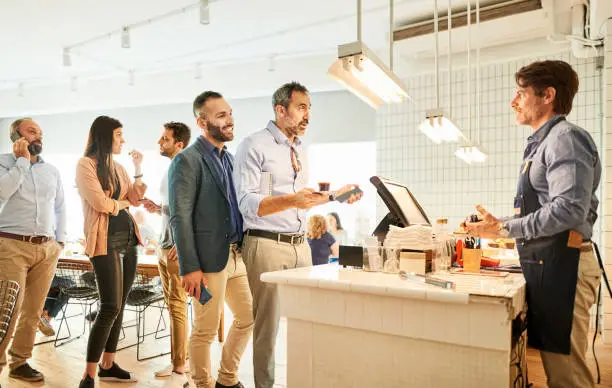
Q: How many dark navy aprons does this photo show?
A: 1